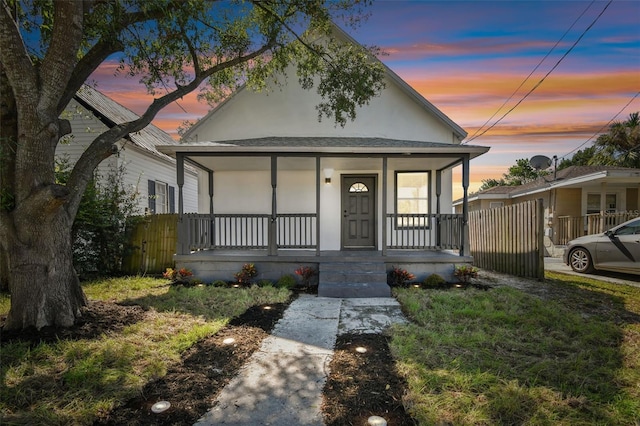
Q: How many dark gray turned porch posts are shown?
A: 5